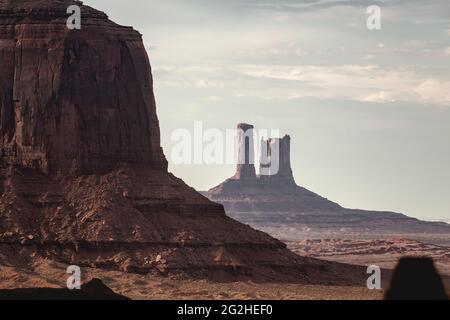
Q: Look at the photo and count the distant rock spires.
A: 2